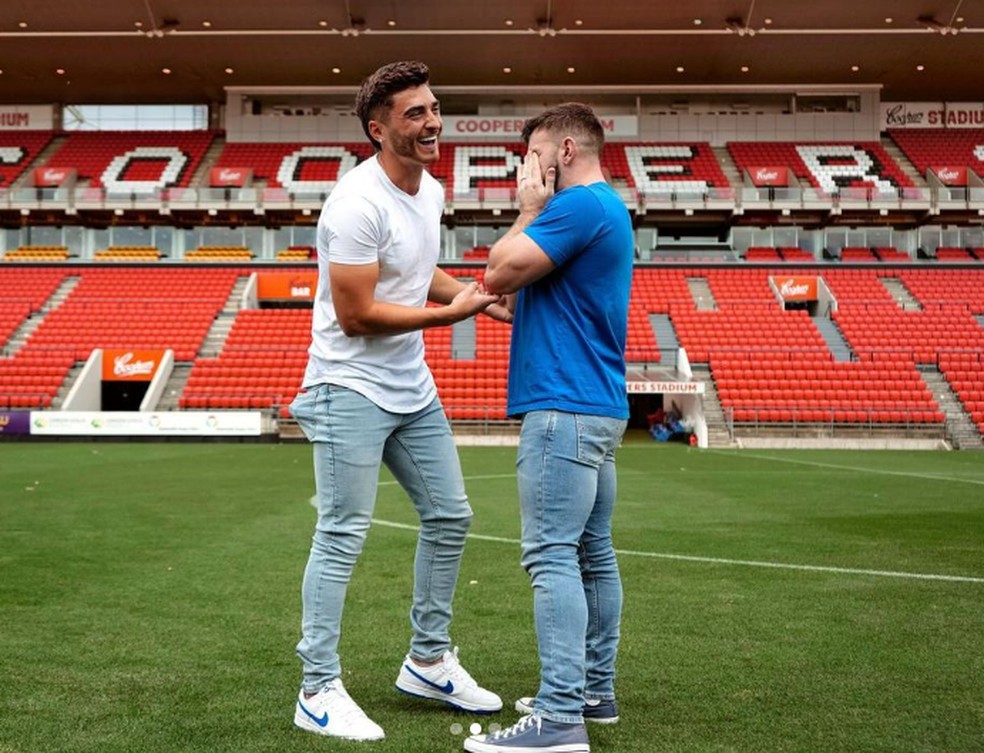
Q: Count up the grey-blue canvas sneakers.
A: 2